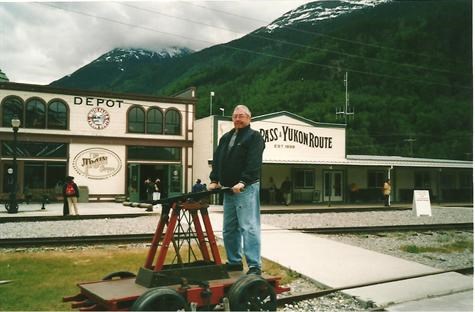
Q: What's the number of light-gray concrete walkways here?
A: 1